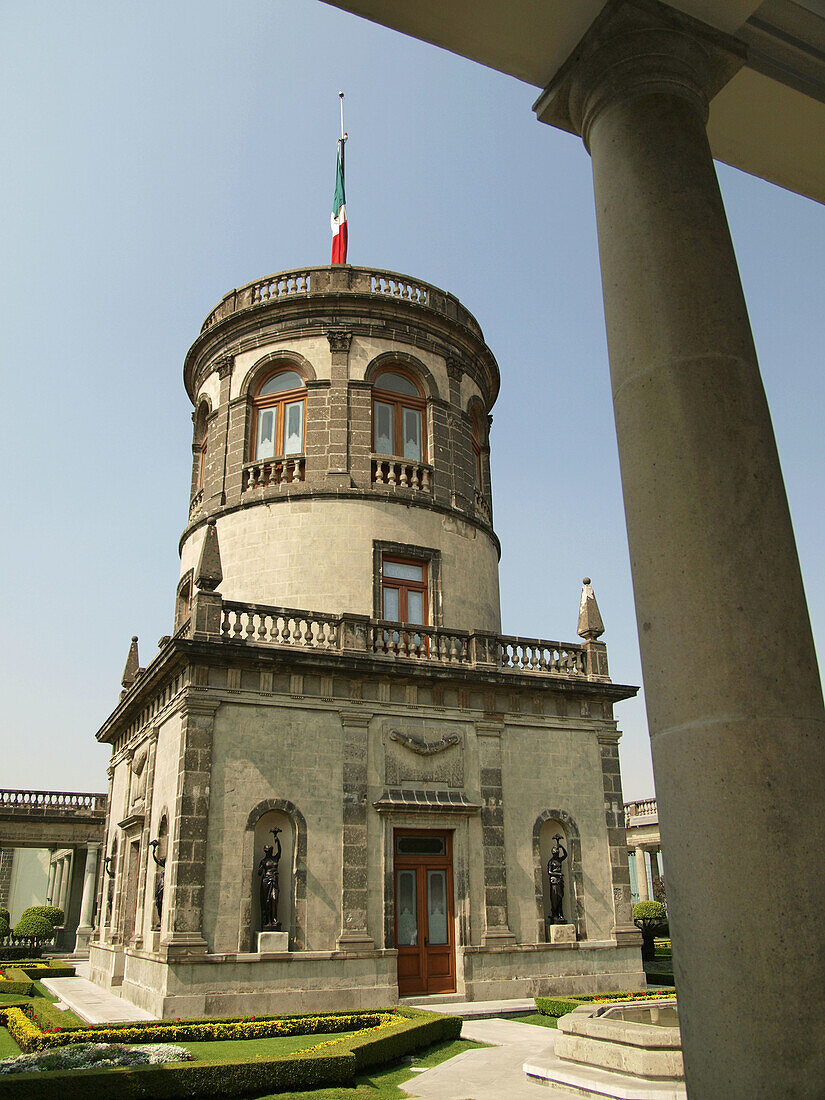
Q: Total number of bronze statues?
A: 4